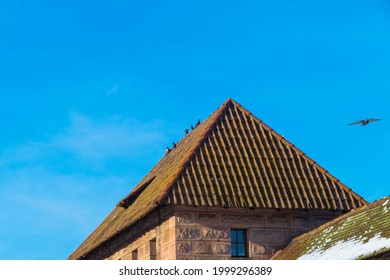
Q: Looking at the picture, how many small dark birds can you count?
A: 6